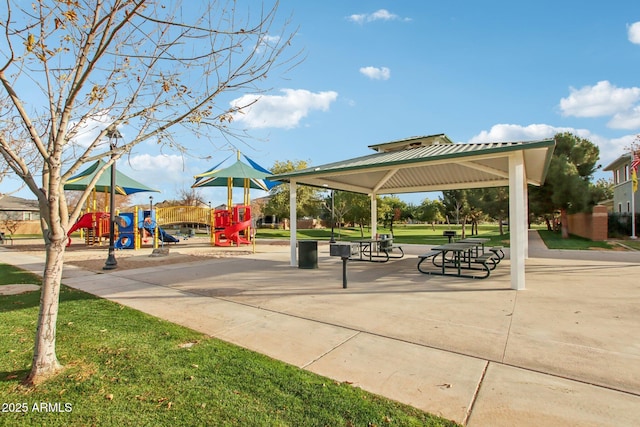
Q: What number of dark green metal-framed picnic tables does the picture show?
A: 3